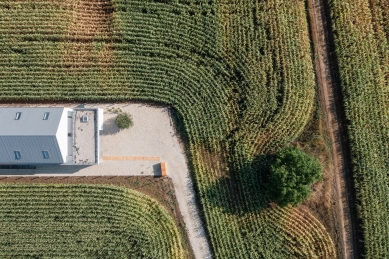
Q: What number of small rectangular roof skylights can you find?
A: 4